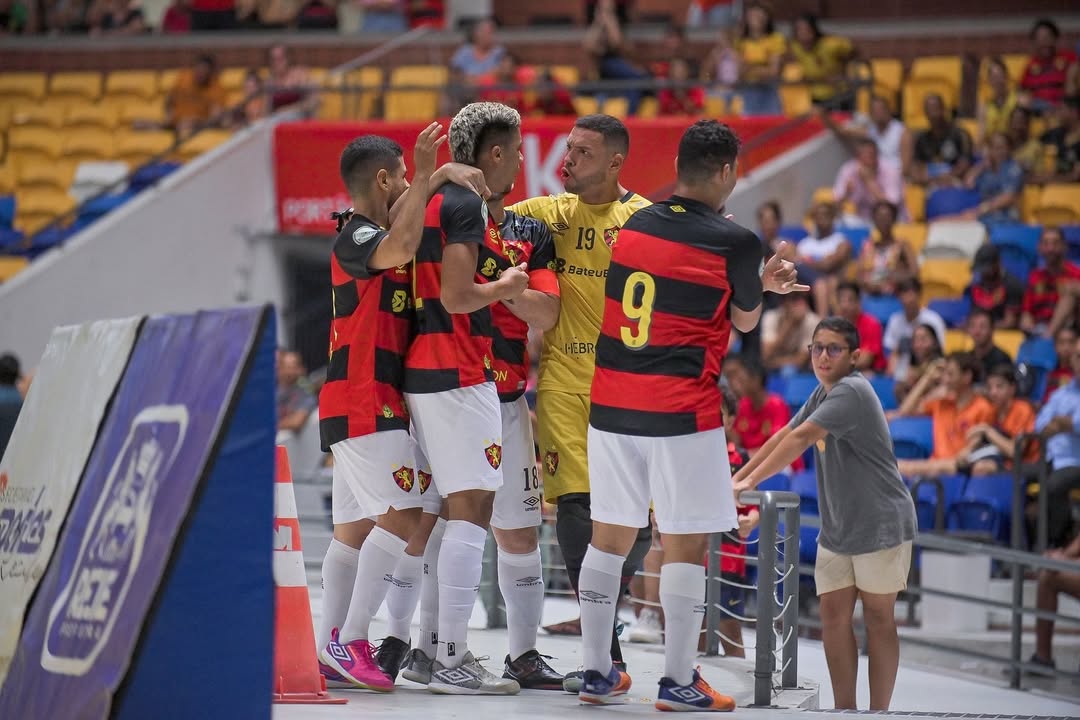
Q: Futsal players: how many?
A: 5